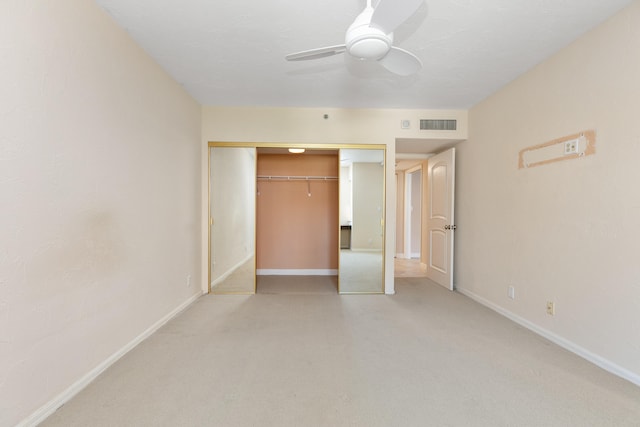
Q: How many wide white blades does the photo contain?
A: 3